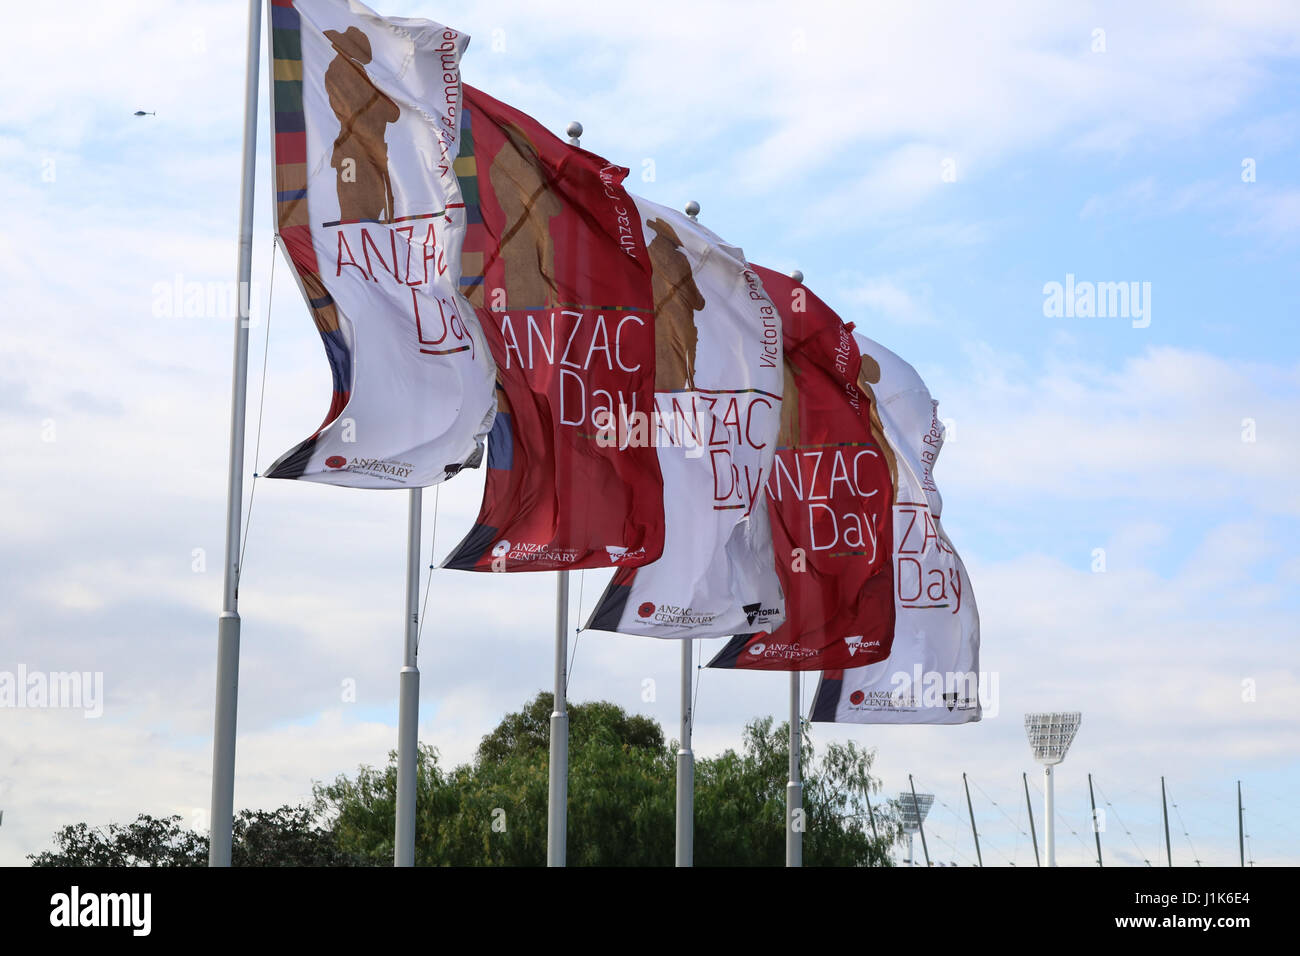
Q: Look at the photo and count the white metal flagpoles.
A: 5